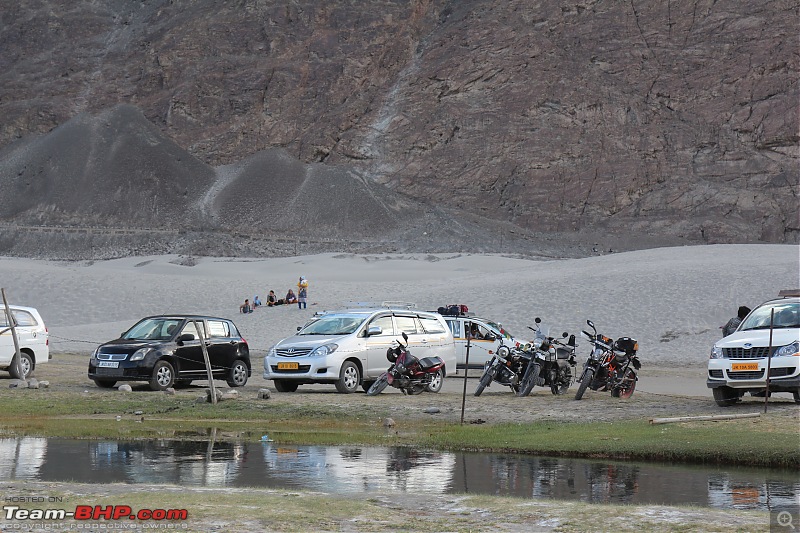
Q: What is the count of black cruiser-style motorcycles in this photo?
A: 2